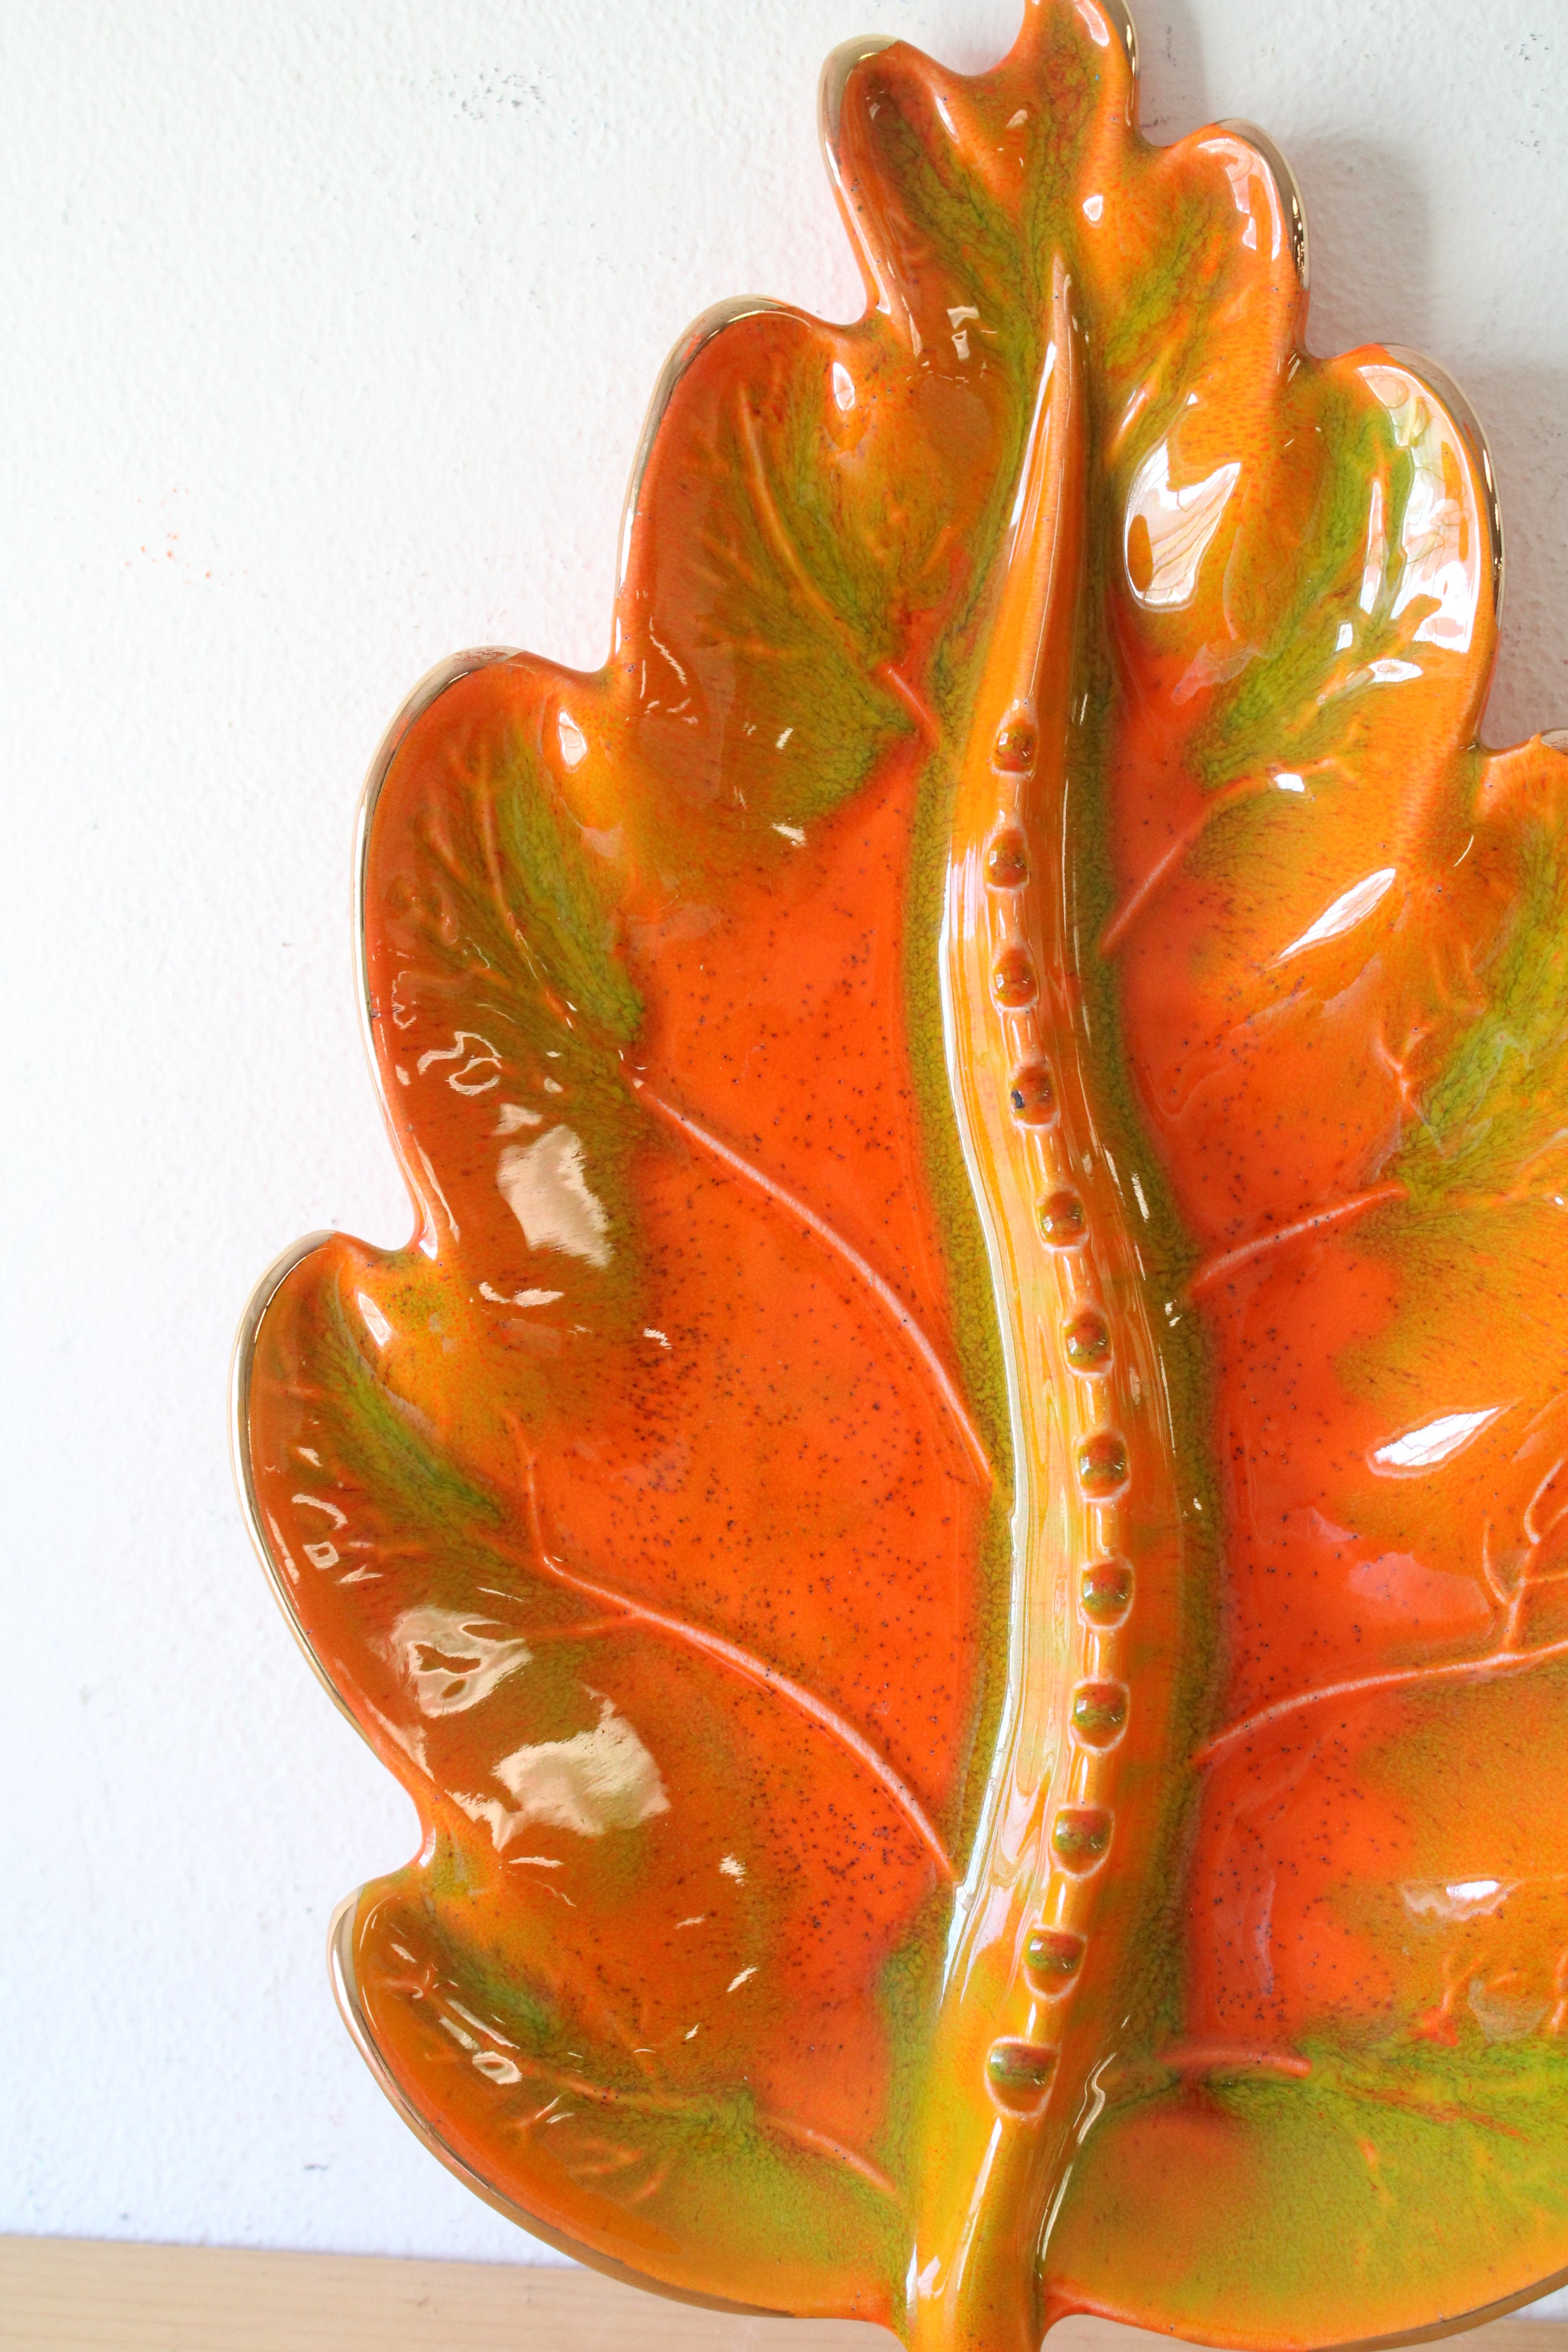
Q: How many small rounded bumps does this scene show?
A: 12